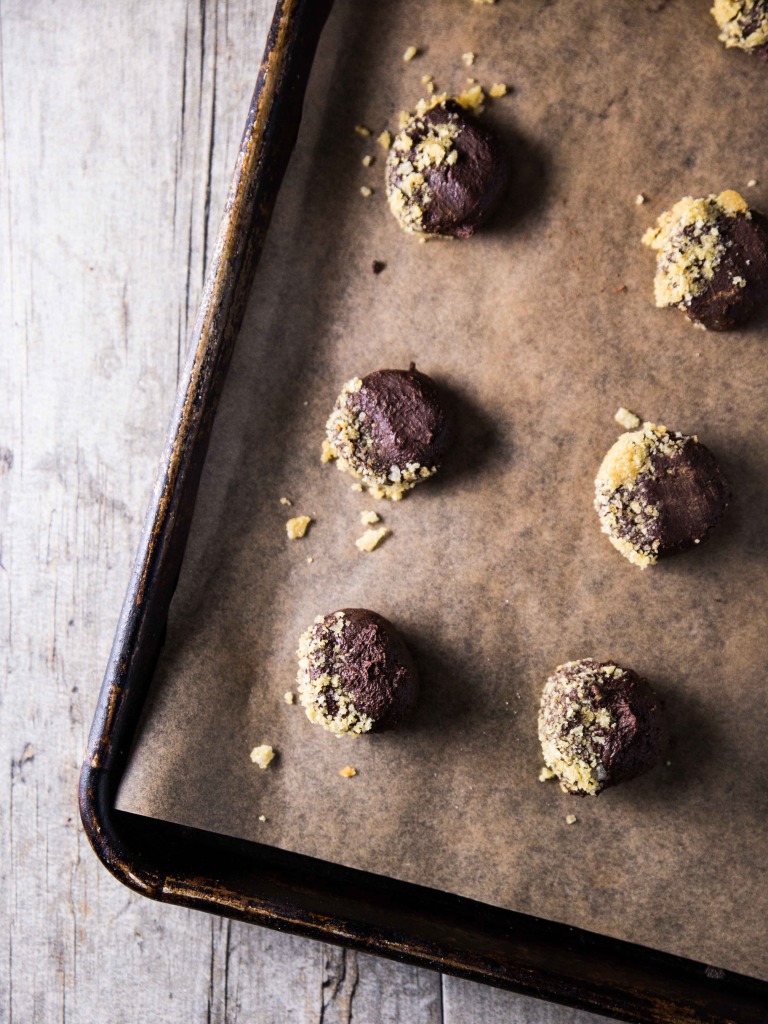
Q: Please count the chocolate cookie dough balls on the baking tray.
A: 7